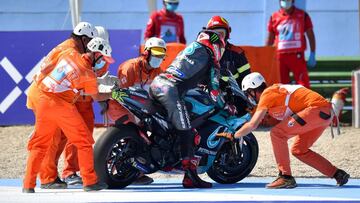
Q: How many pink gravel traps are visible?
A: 0